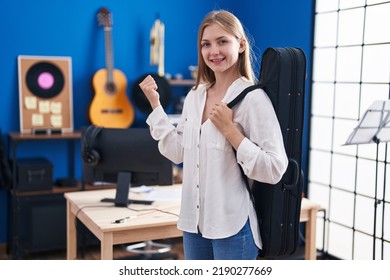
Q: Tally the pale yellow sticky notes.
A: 5